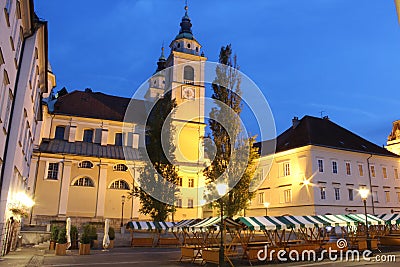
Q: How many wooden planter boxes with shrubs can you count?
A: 5